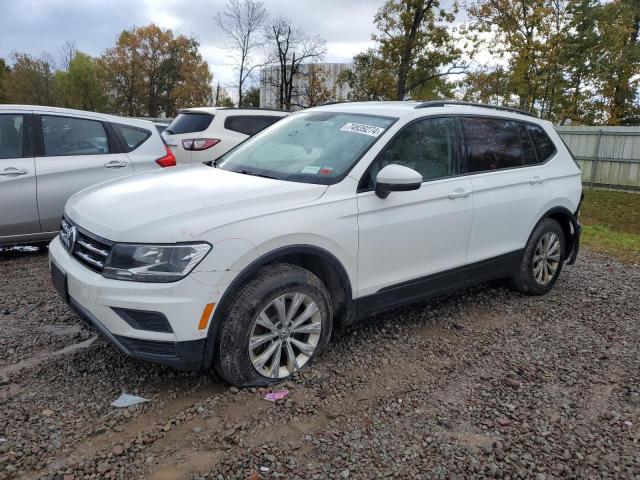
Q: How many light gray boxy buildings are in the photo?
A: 1